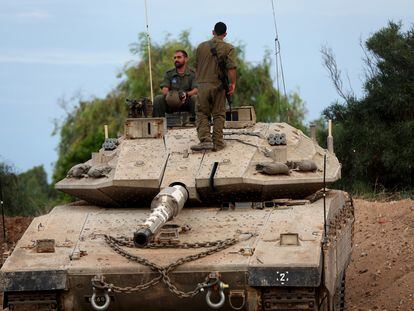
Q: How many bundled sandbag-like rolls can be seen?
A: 4